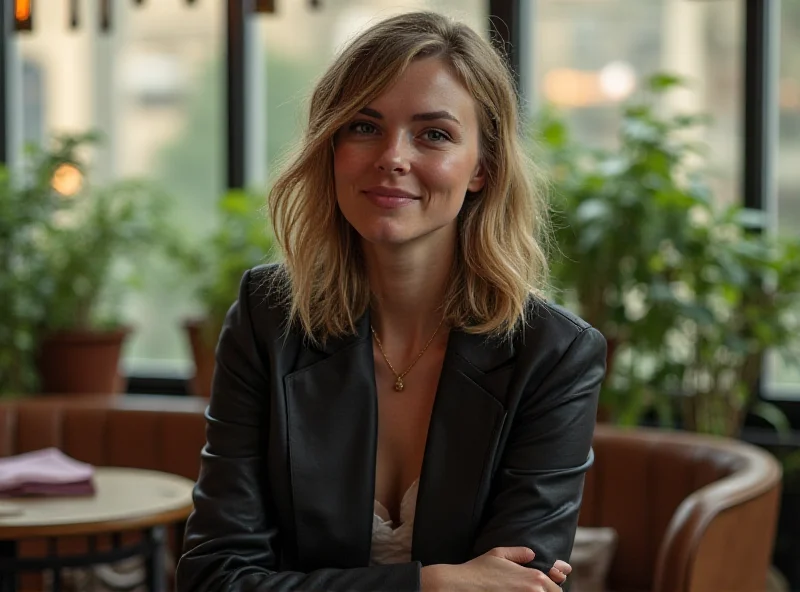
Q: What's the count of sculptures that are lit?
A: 0